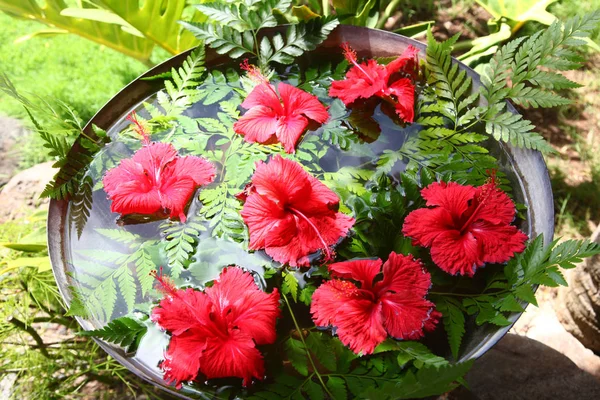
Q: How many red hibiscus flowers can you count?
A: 7